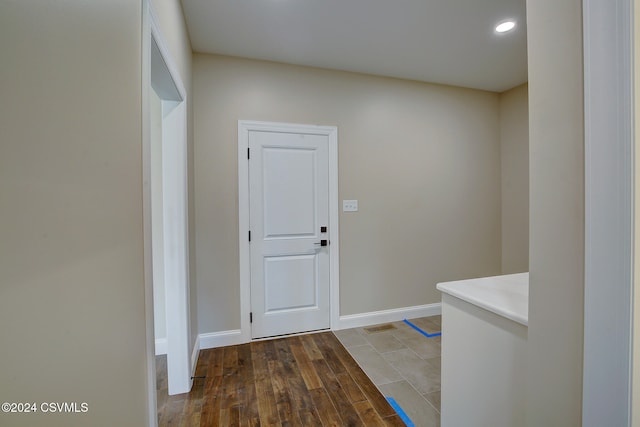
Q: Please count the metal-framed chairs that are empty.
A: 0